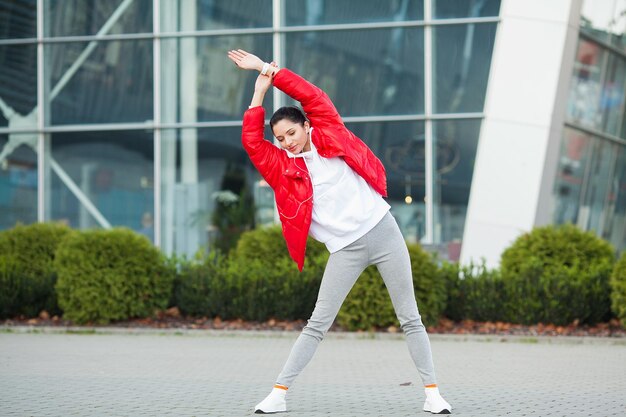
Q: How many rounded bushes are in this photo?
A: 6